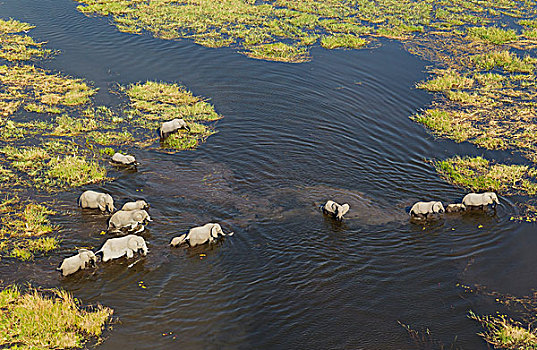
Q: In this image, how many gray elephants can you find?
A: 13